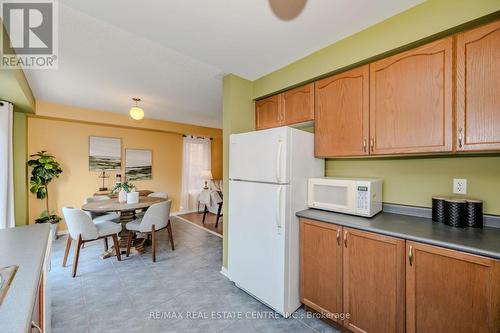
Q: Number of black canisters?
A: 3